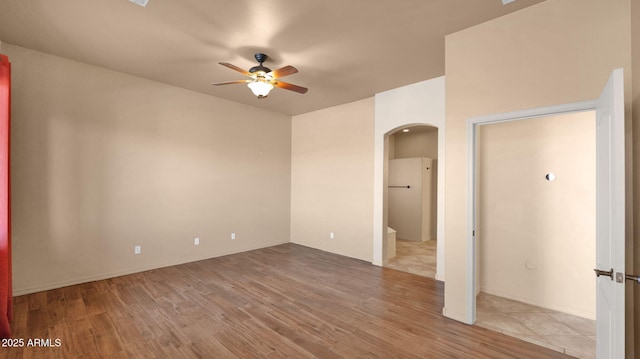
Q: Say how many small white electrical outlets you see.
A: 4